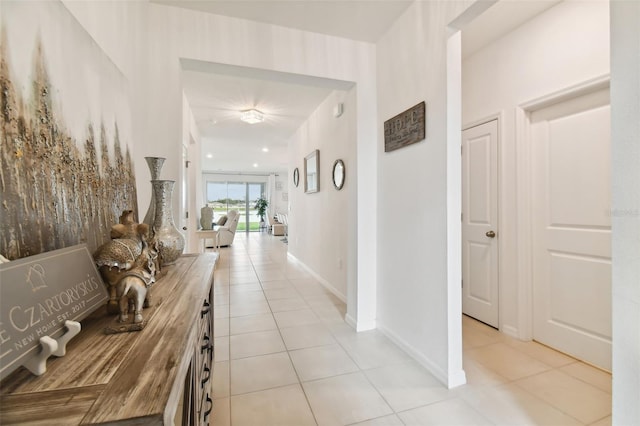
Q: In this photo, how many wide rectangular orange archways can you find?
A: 0